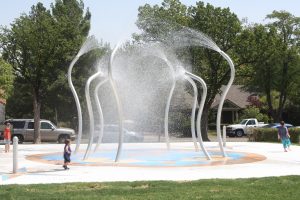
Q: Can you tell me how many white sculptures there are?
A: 8